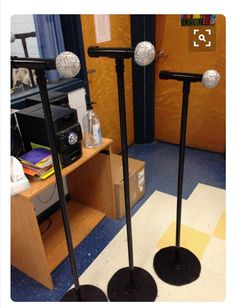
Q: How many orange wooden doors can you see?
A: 2